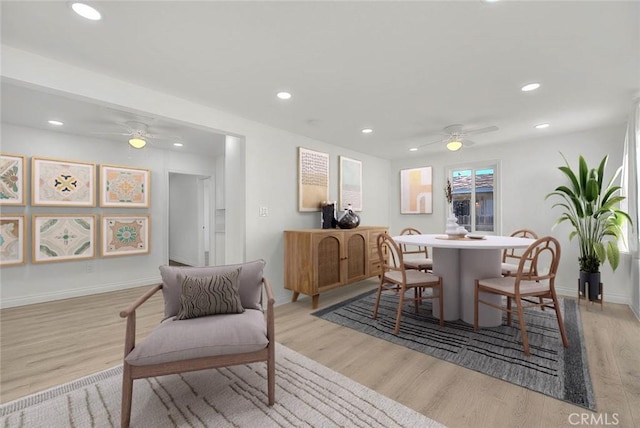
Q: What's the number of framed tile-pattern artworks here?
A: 6